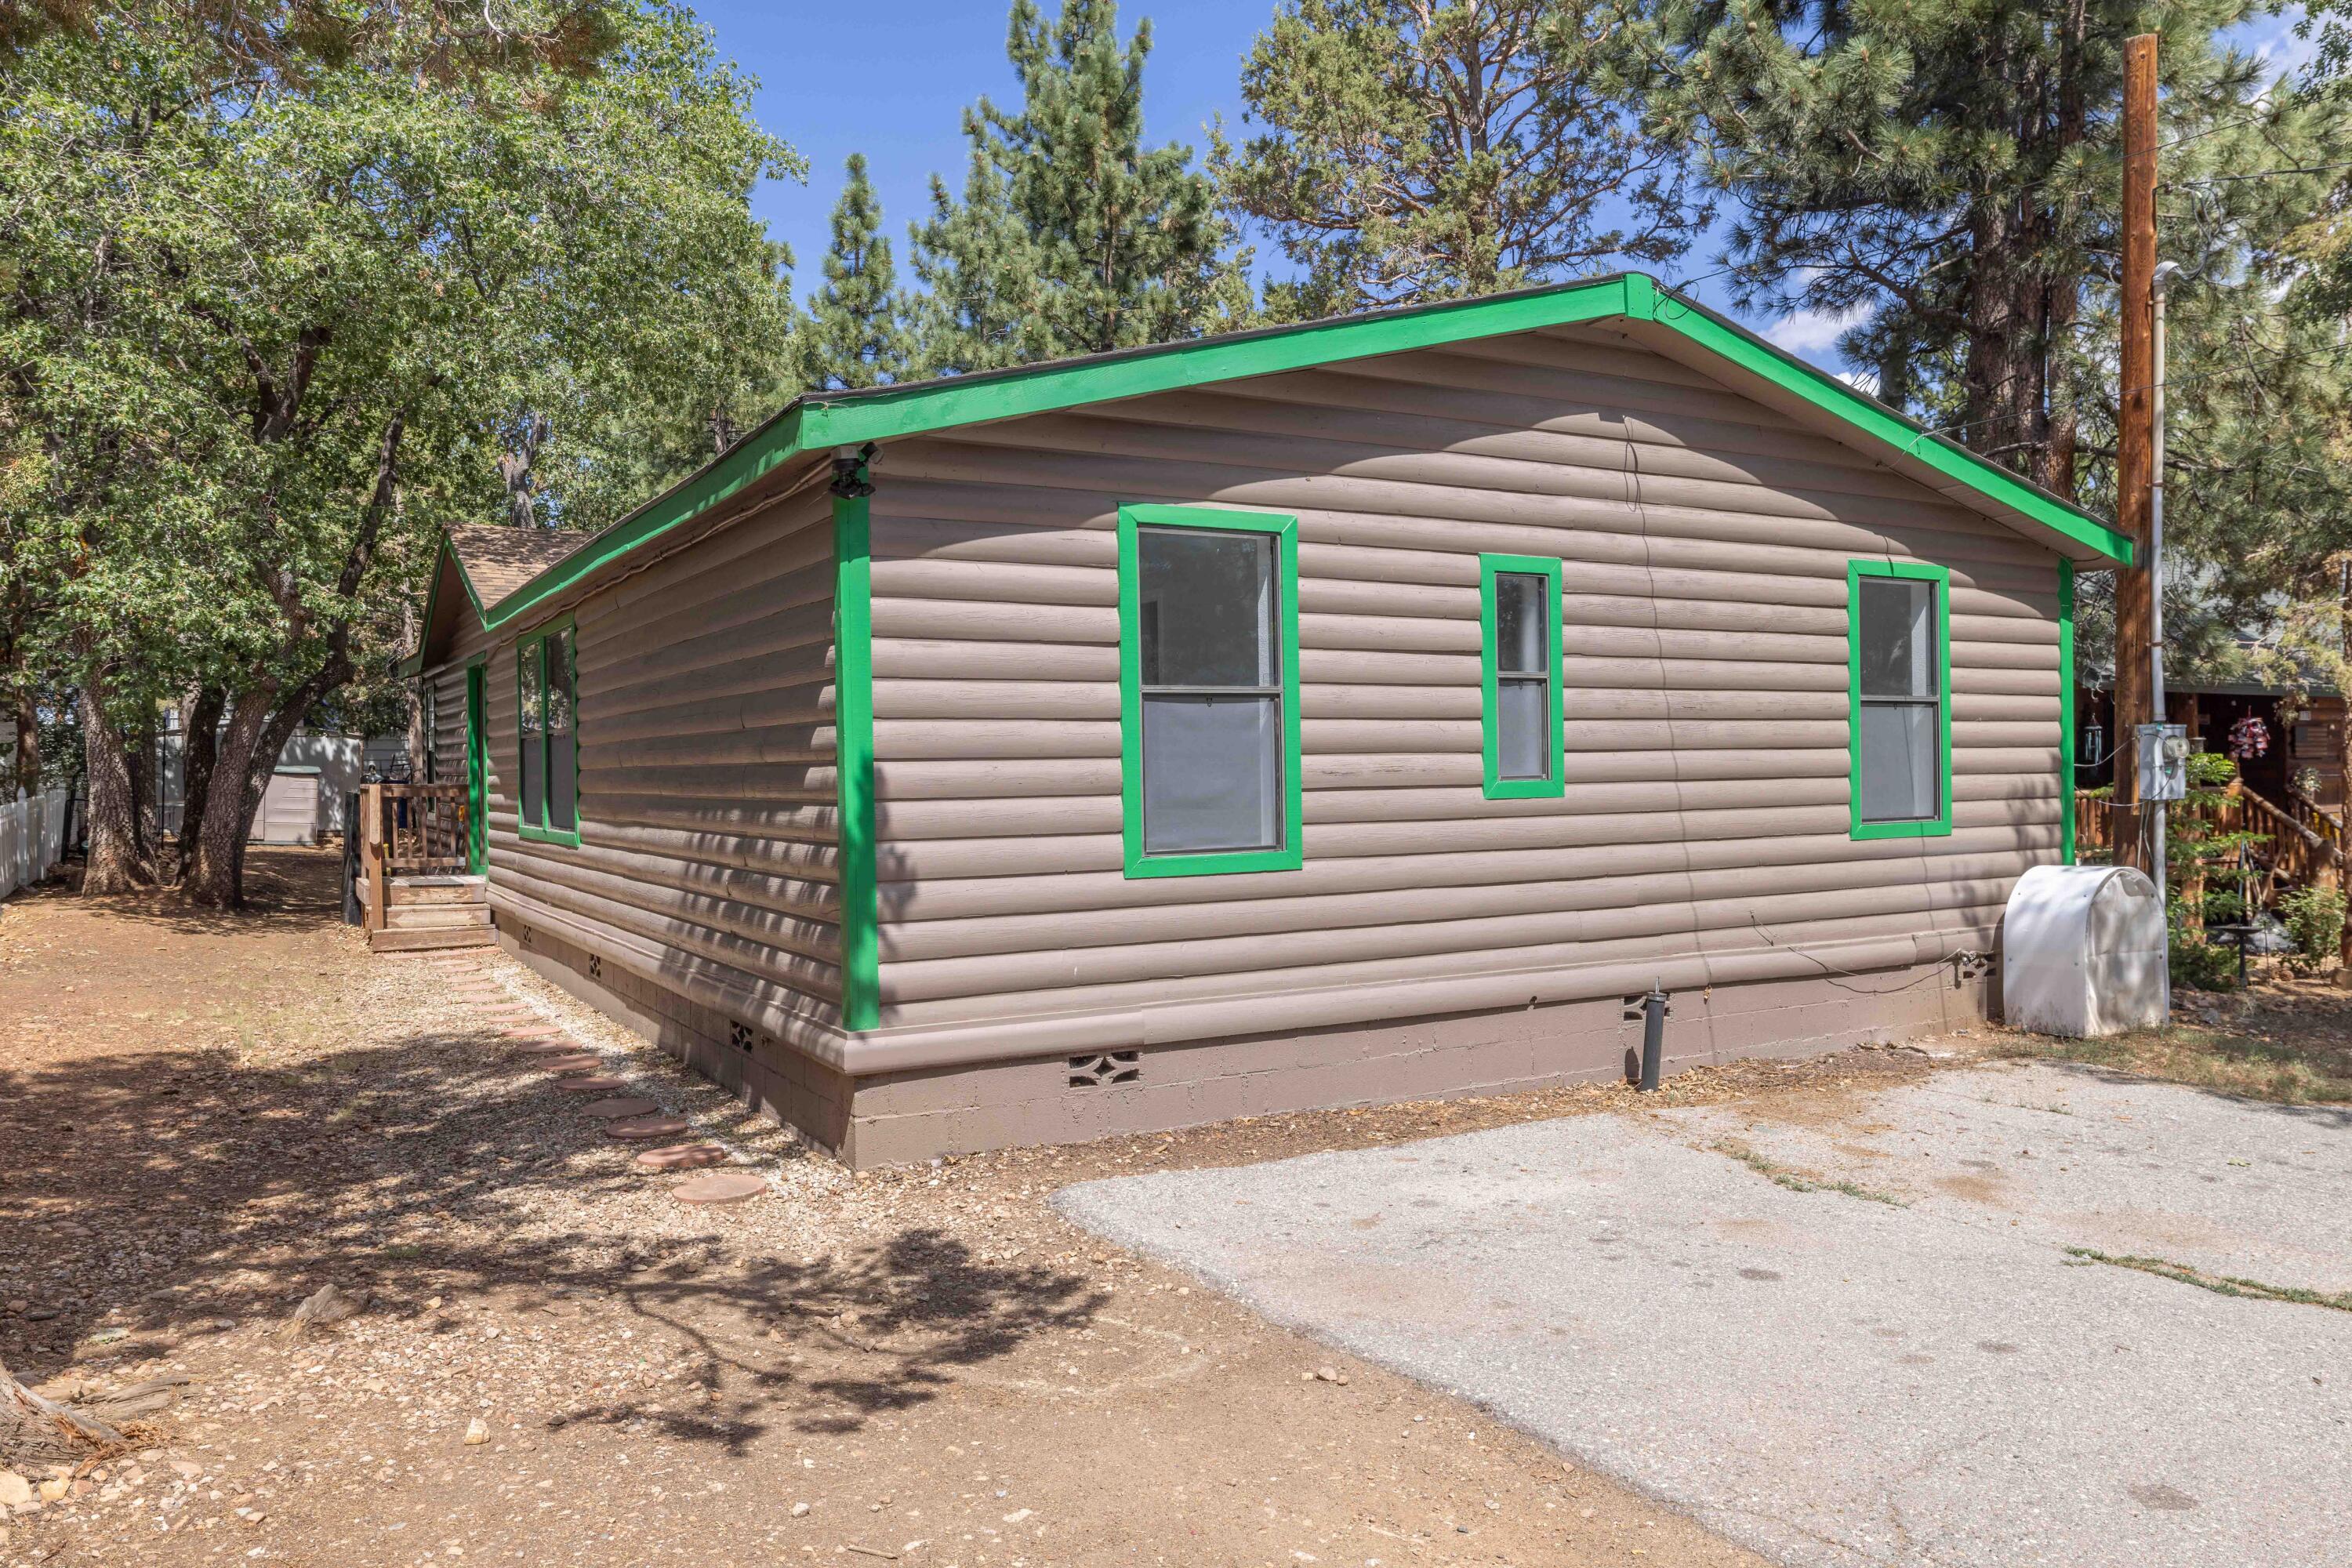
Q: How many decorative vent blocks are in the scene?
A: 6